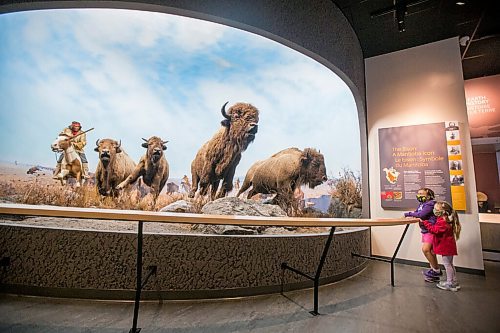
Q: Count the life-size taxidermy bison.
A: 4